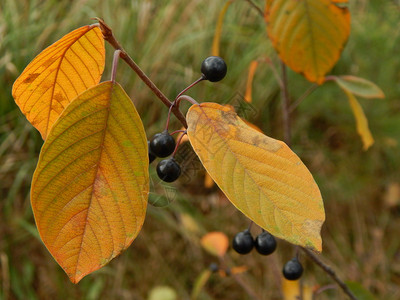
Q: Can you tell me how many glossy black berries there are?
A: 7